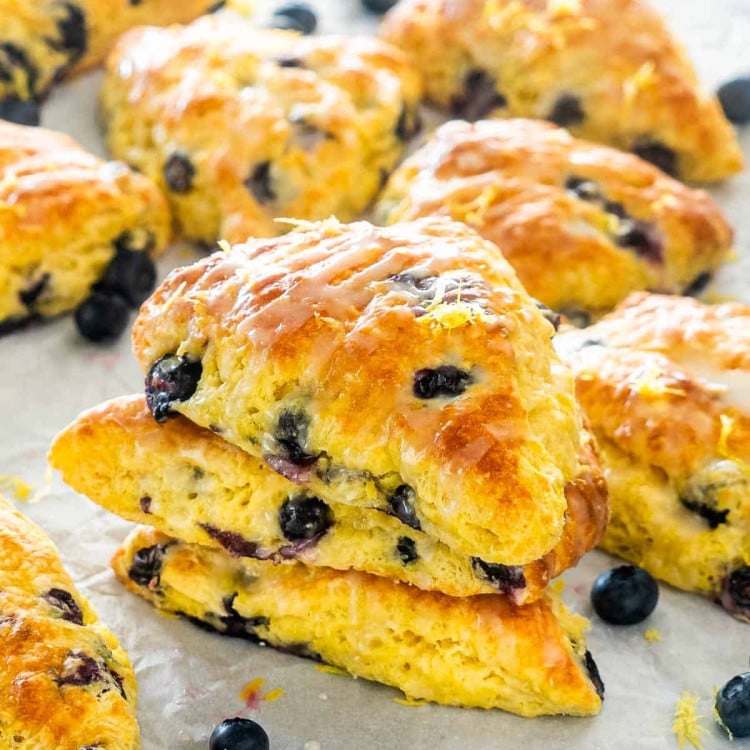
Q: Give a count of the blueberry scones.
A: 10